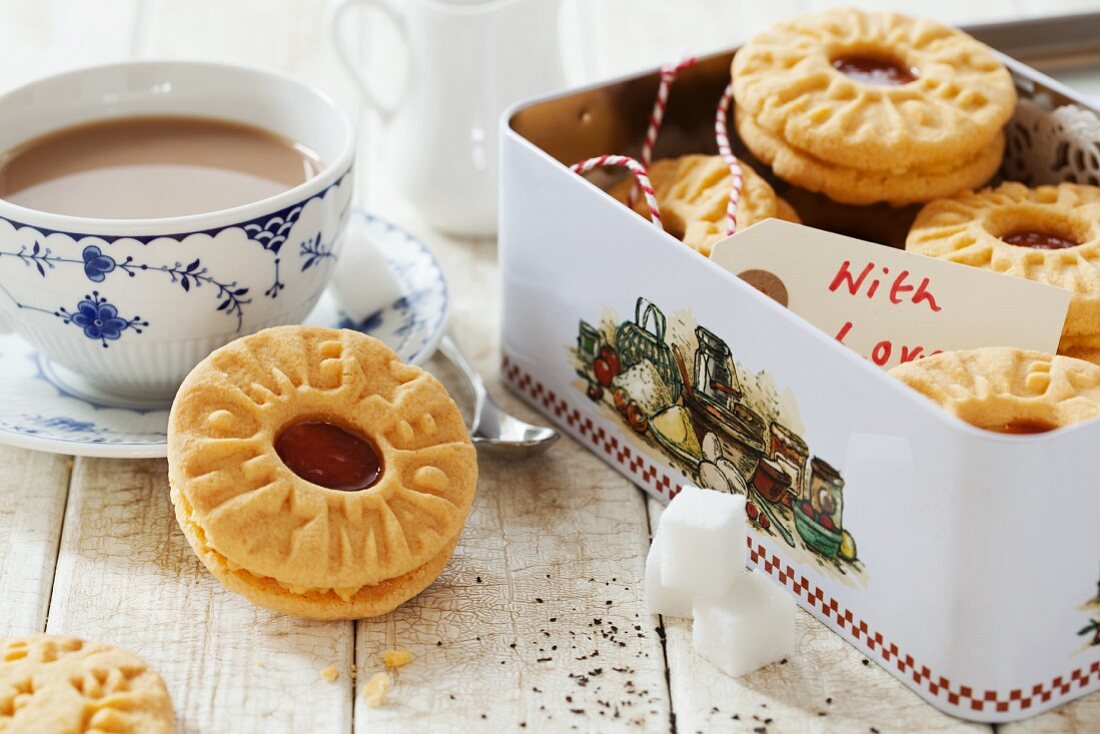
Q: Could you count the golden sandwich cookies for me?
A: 6